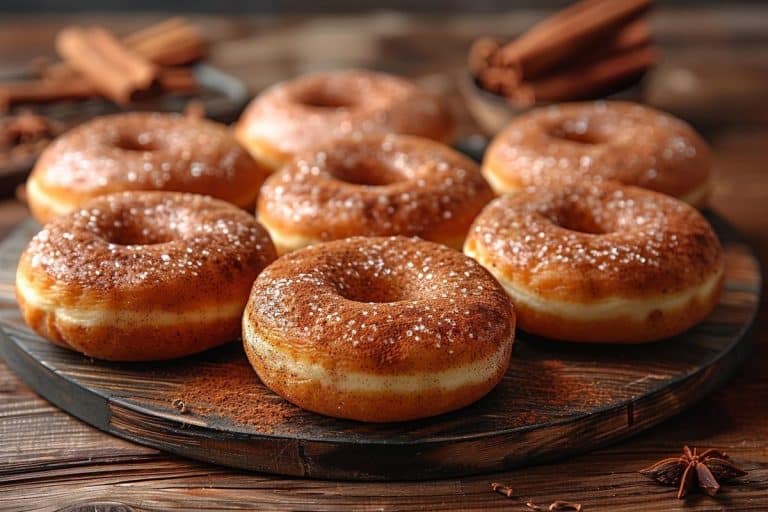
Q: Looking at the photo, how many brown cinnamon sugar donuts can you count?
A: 7